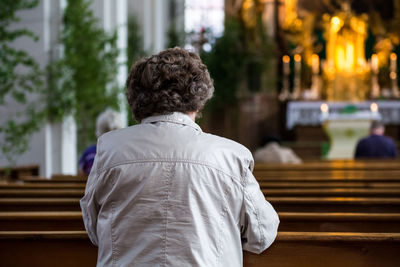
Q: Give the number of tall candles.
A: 5